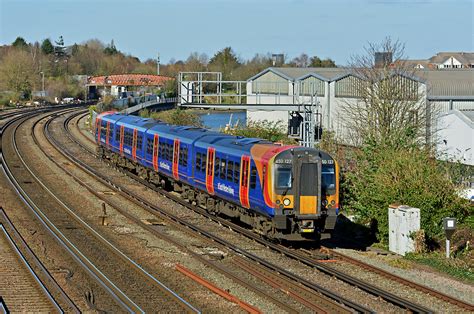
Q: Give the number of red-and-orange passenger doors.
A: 8